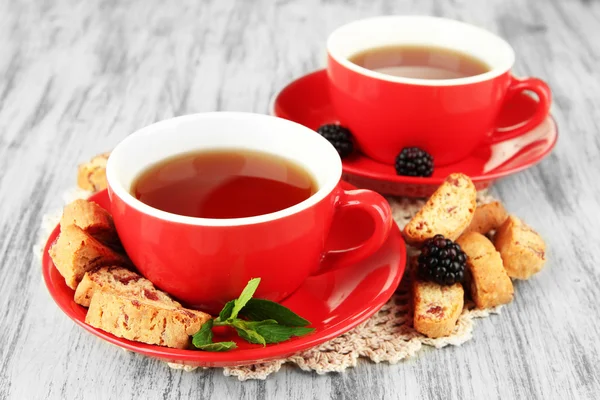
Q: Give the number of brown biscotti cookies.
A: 10